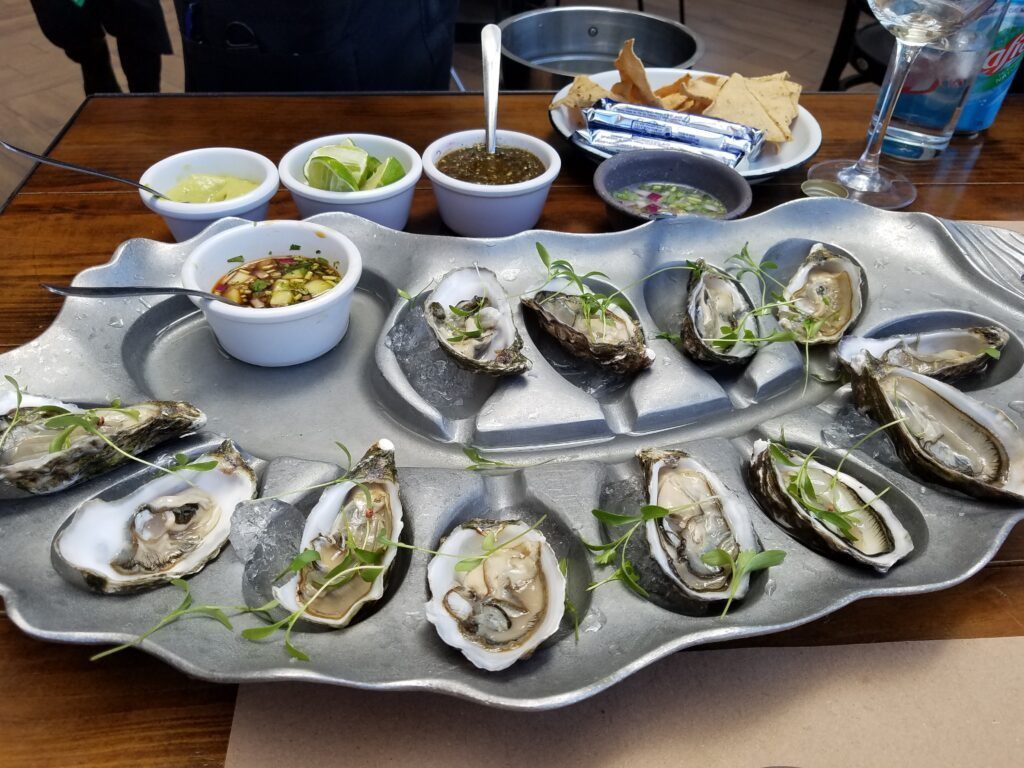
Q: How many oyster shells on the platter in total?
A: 12